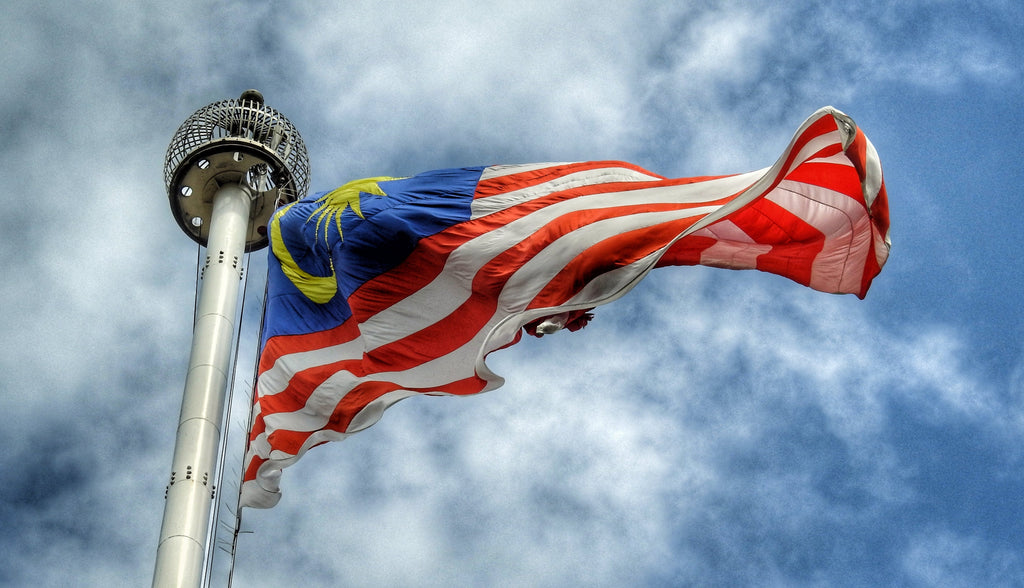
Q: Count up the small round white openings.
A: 4